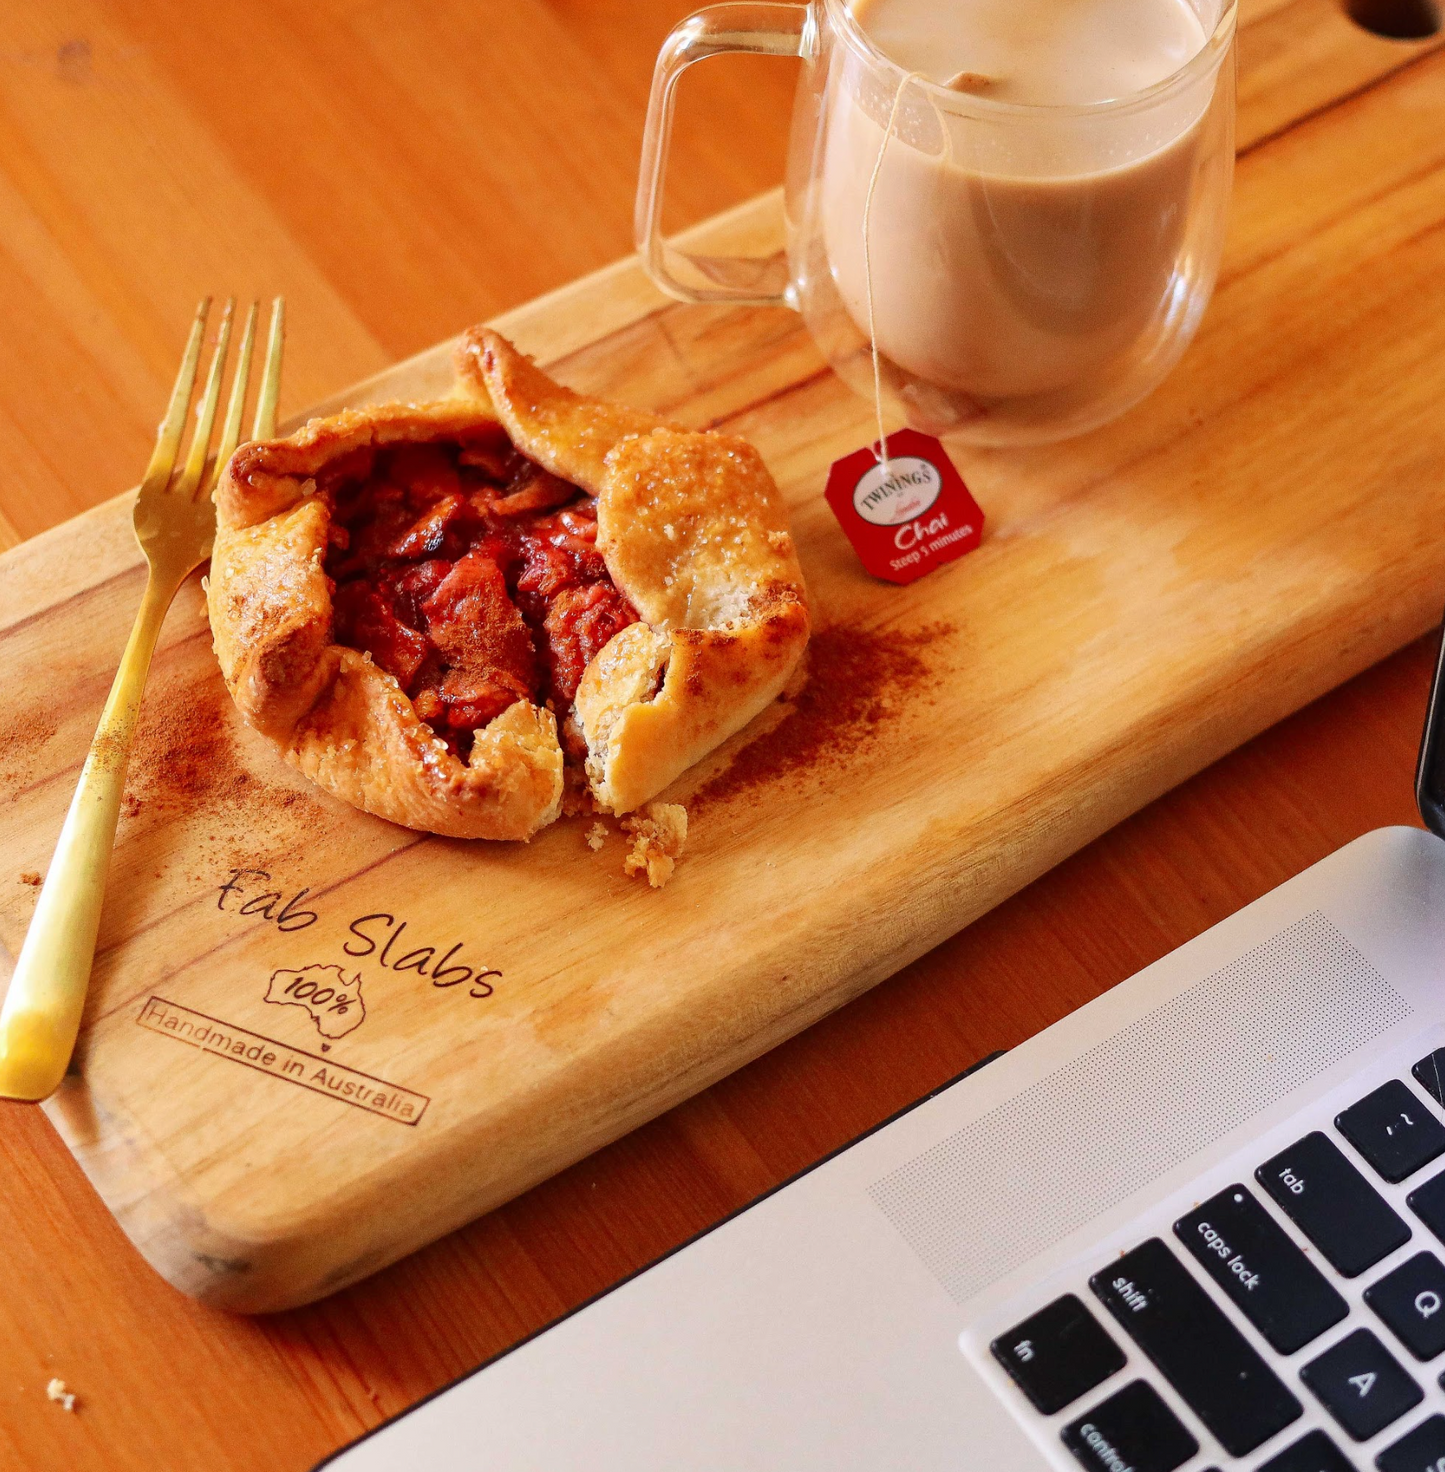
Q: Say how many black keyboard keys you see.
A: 14